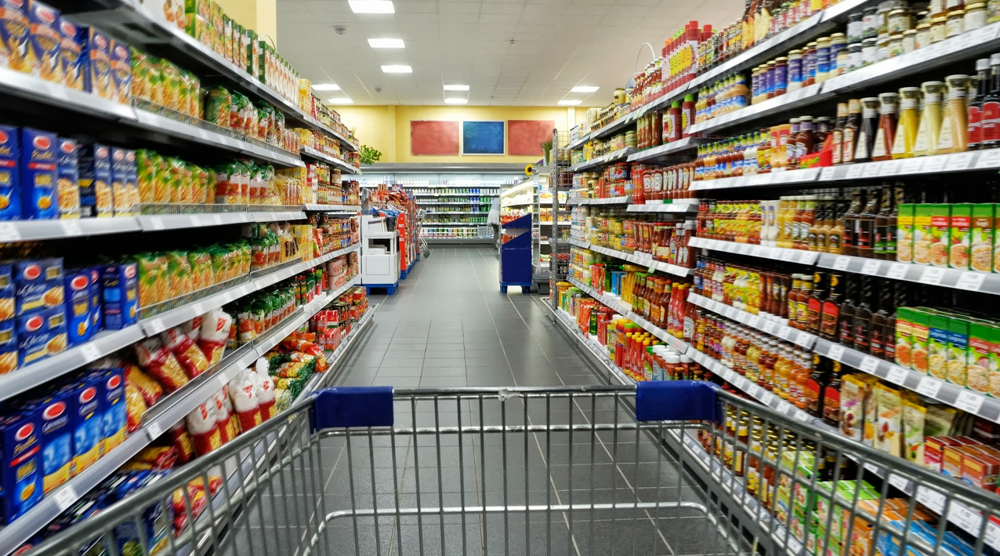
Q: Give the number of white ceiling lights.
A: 9